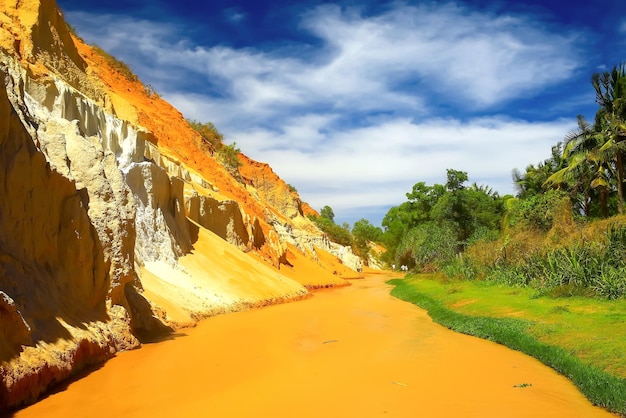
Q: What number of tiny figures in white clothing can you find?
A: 3